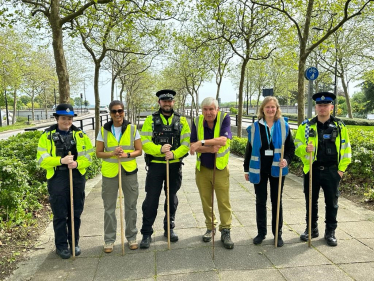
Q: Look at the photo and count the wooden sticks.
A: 6